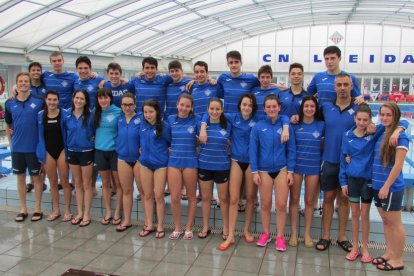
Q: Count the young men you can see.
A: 12